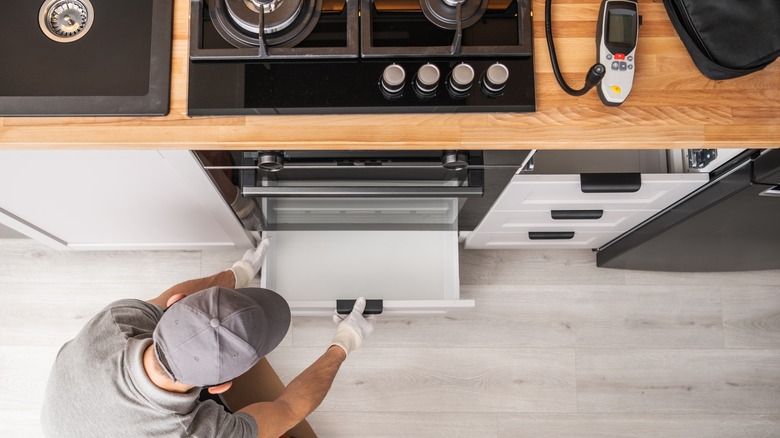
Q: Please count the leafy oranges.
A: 0